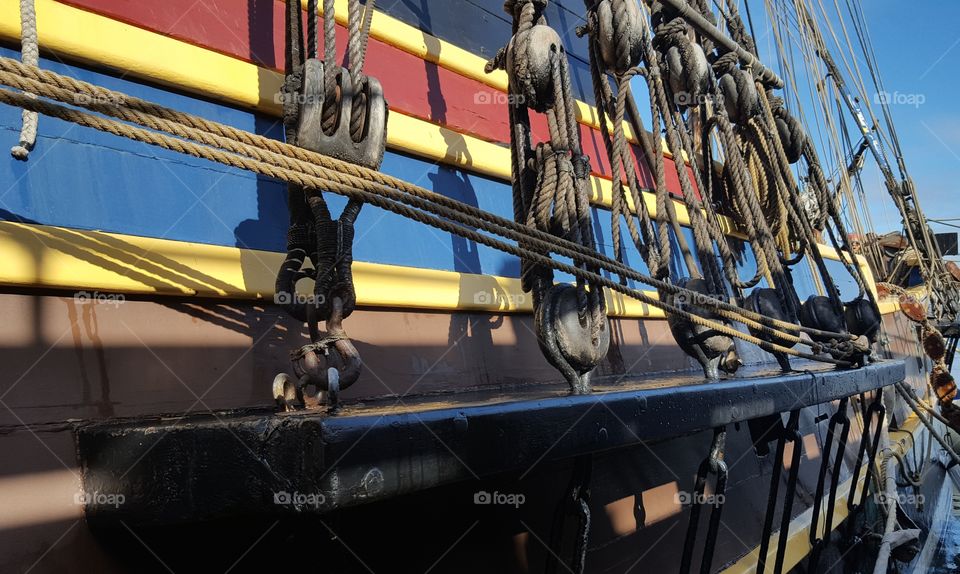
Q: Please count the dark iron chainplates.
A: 5